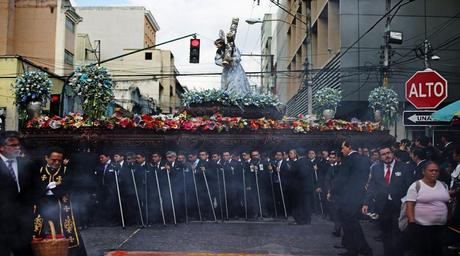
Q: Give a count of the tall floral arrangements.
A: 4